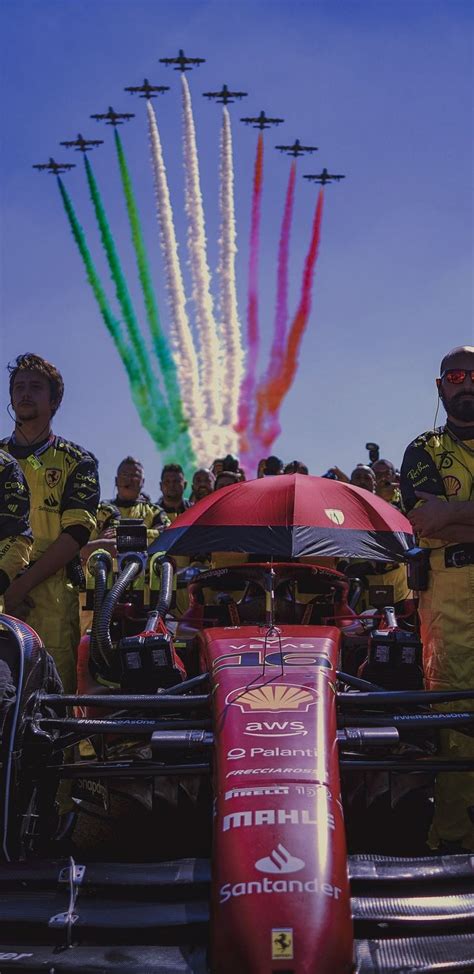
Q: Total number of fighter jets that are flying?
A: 9